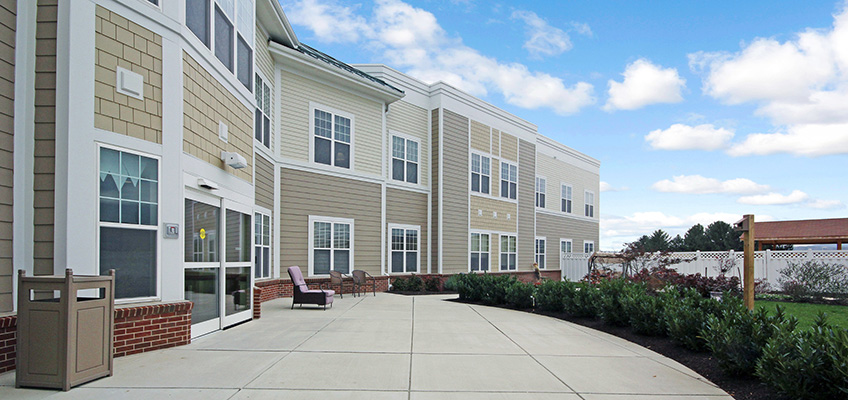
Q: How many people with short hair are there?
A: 0